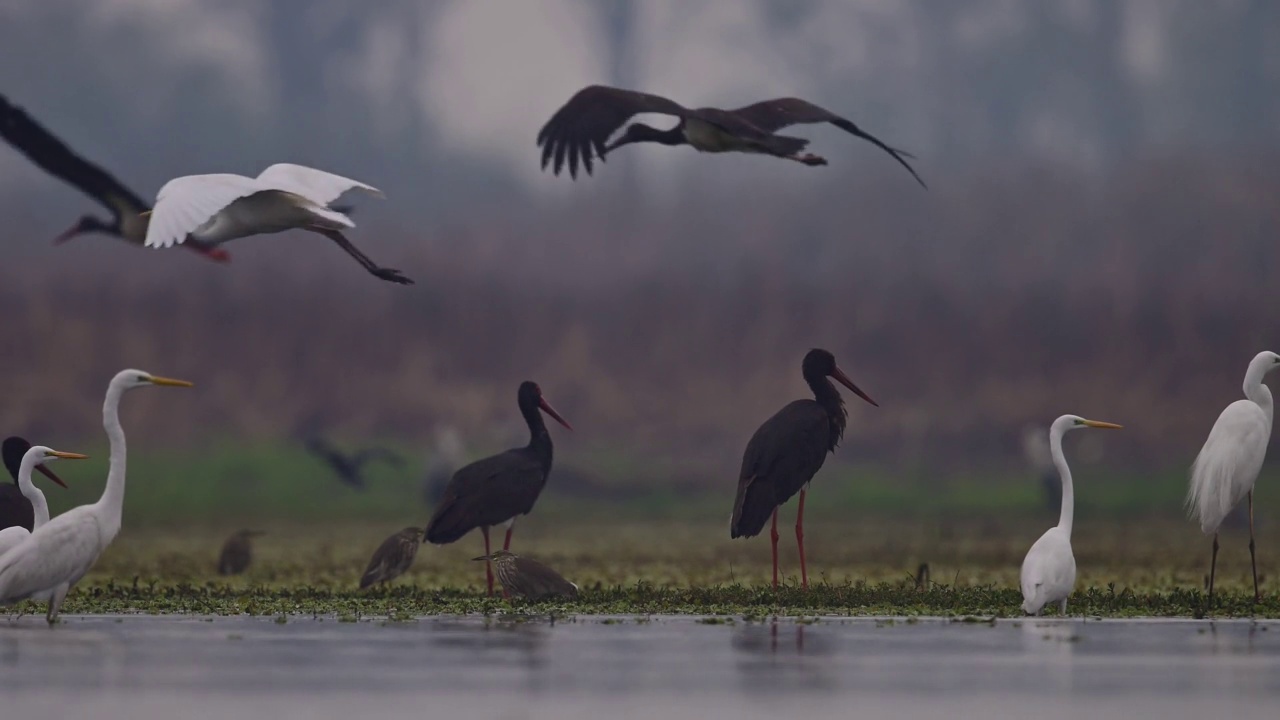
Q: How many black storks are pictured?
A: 5